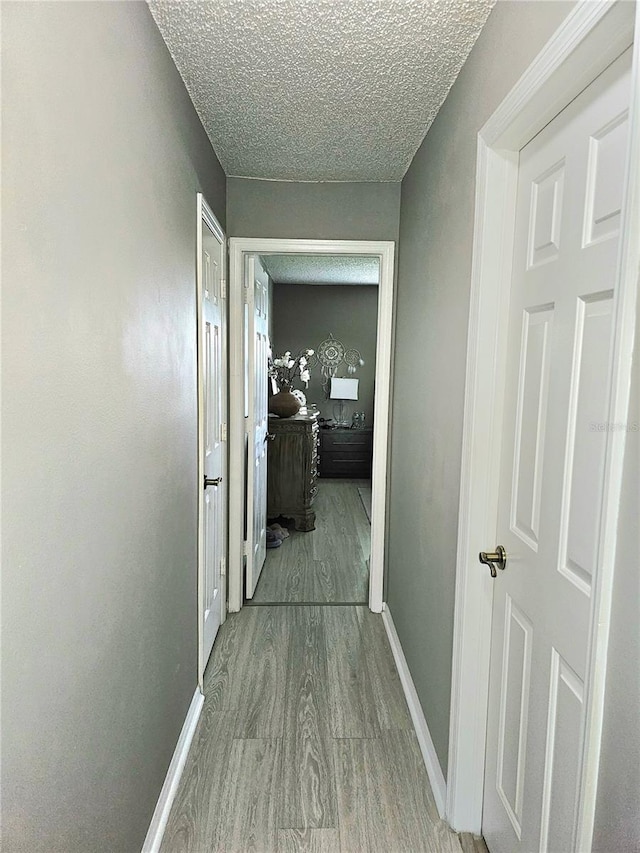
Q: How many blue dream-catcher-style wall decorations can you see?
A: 0